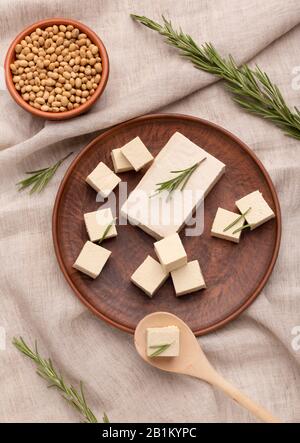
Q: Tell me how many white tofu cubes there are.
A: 11